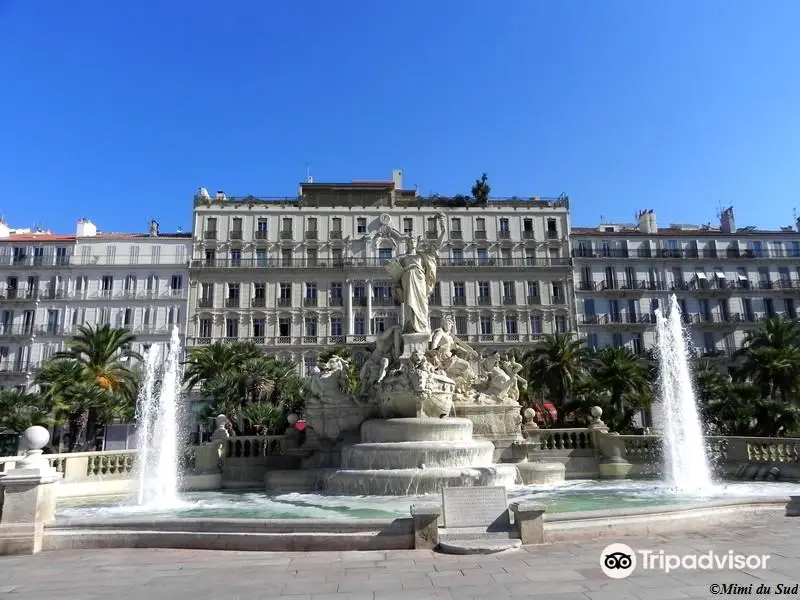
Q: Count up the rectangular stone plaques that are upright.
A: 1